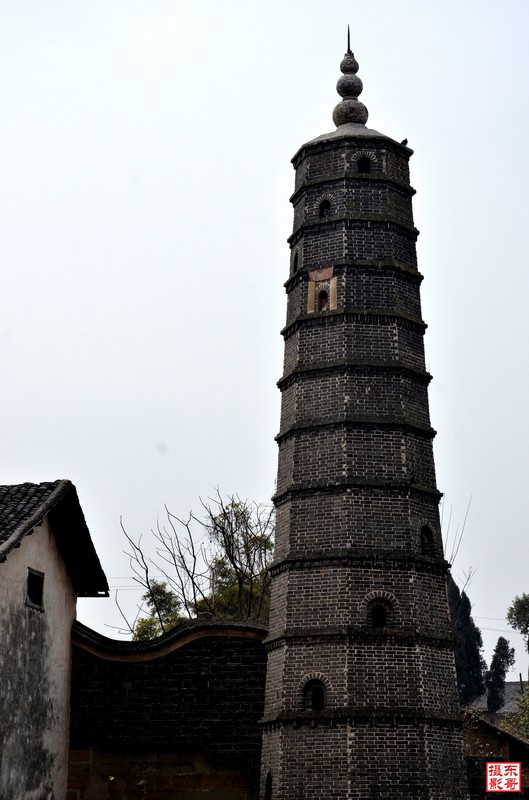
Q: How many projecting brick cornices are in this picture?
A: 11